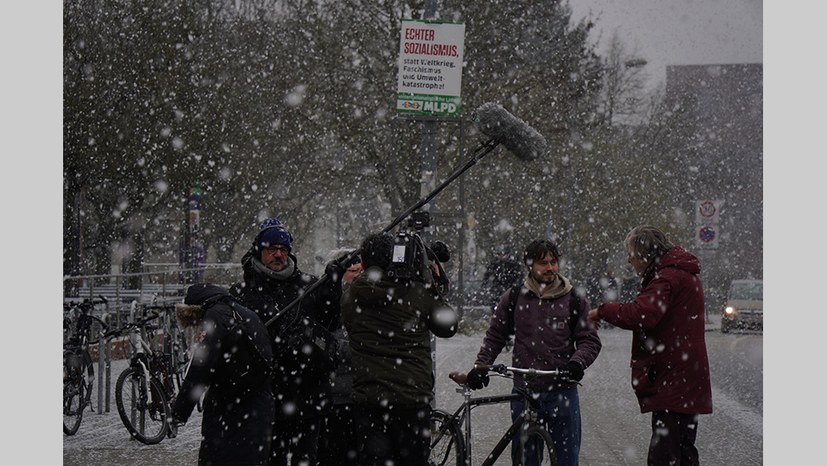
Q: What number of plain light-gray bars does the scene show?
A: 2